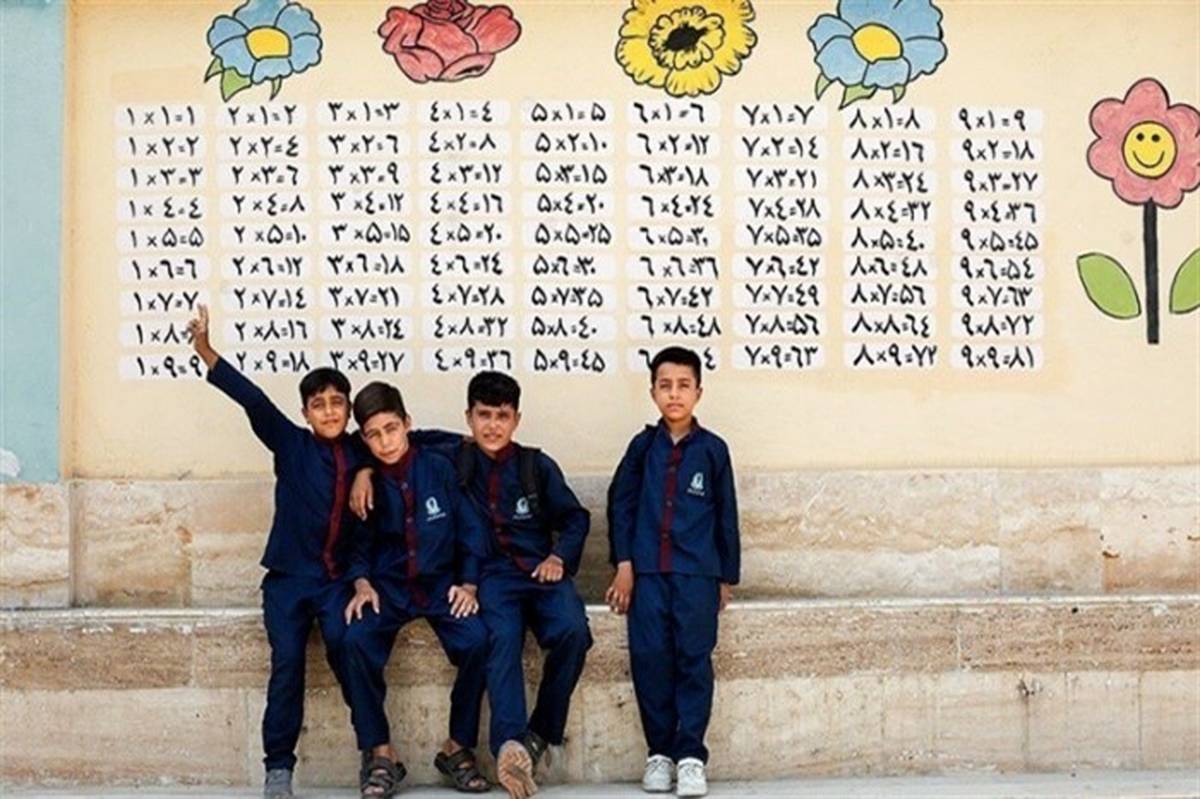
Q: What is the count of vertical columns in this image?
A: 9